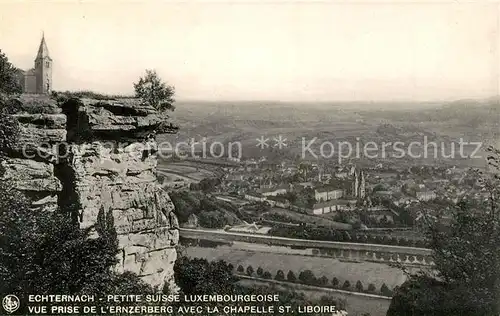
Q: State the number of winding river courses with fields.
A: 1